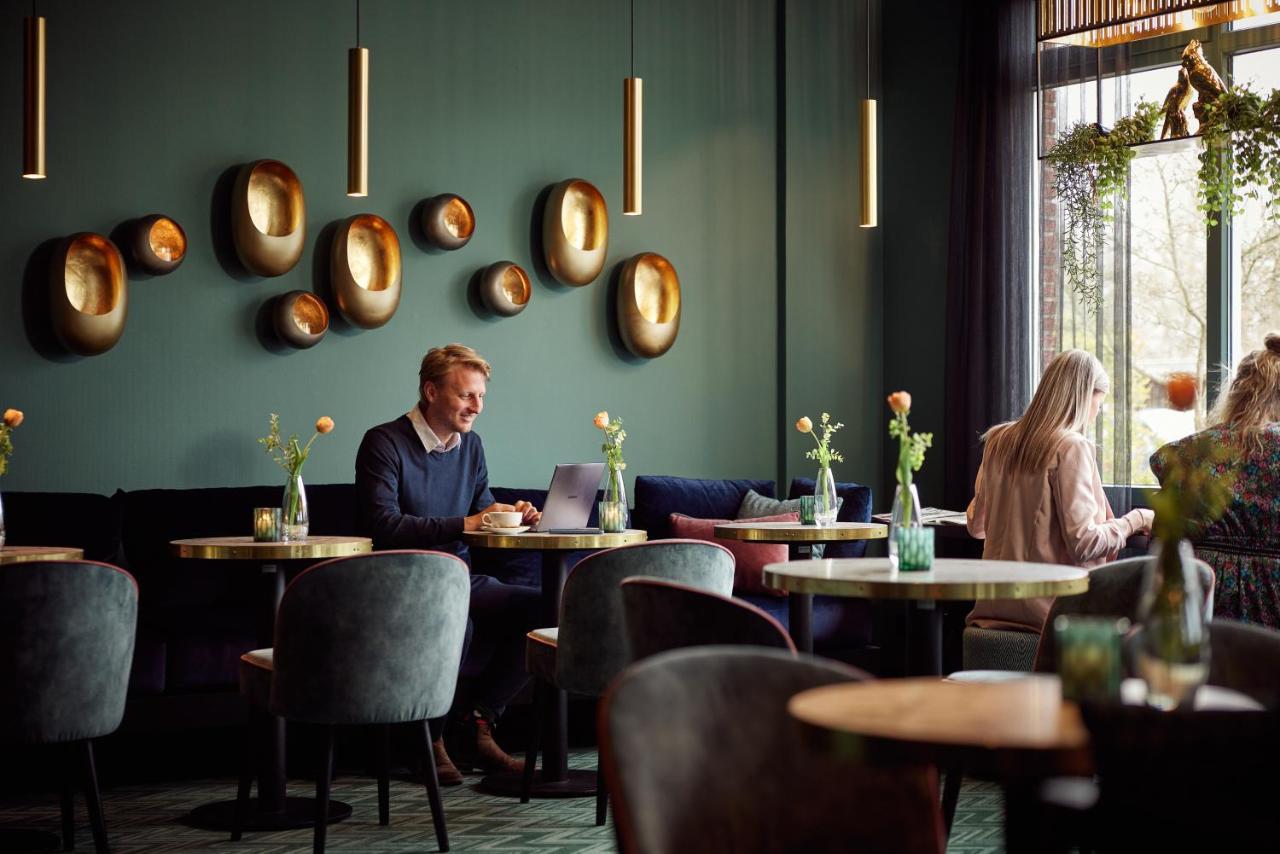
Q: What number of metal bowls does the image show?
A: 9